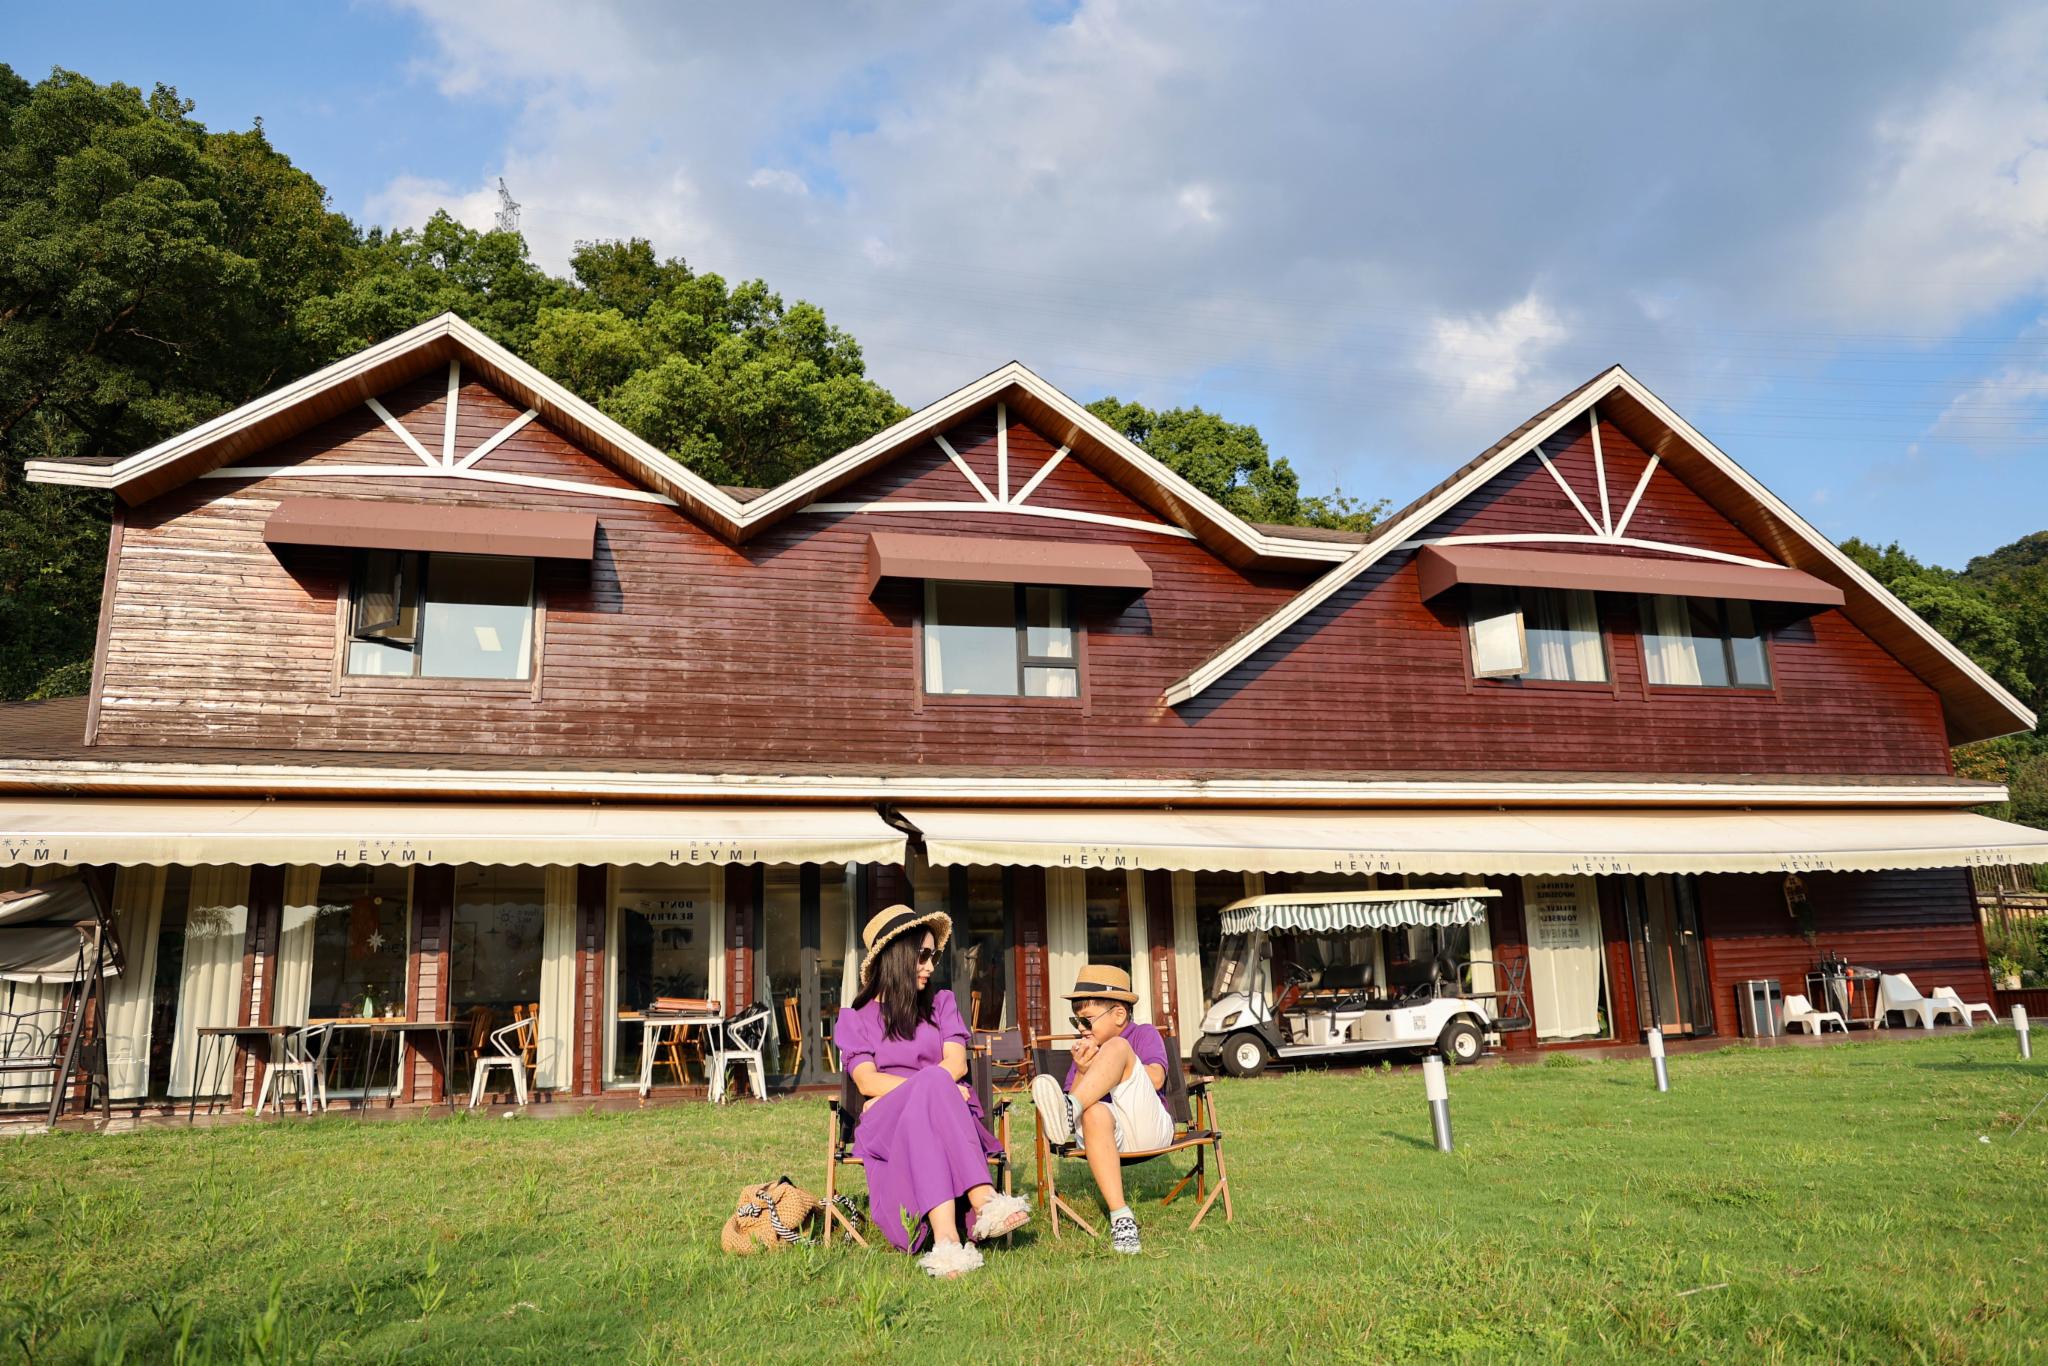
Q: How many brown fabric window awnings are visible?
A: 3